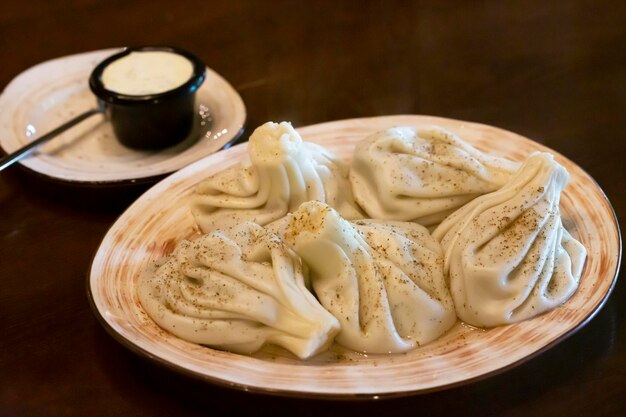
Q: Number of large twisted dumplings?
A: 5